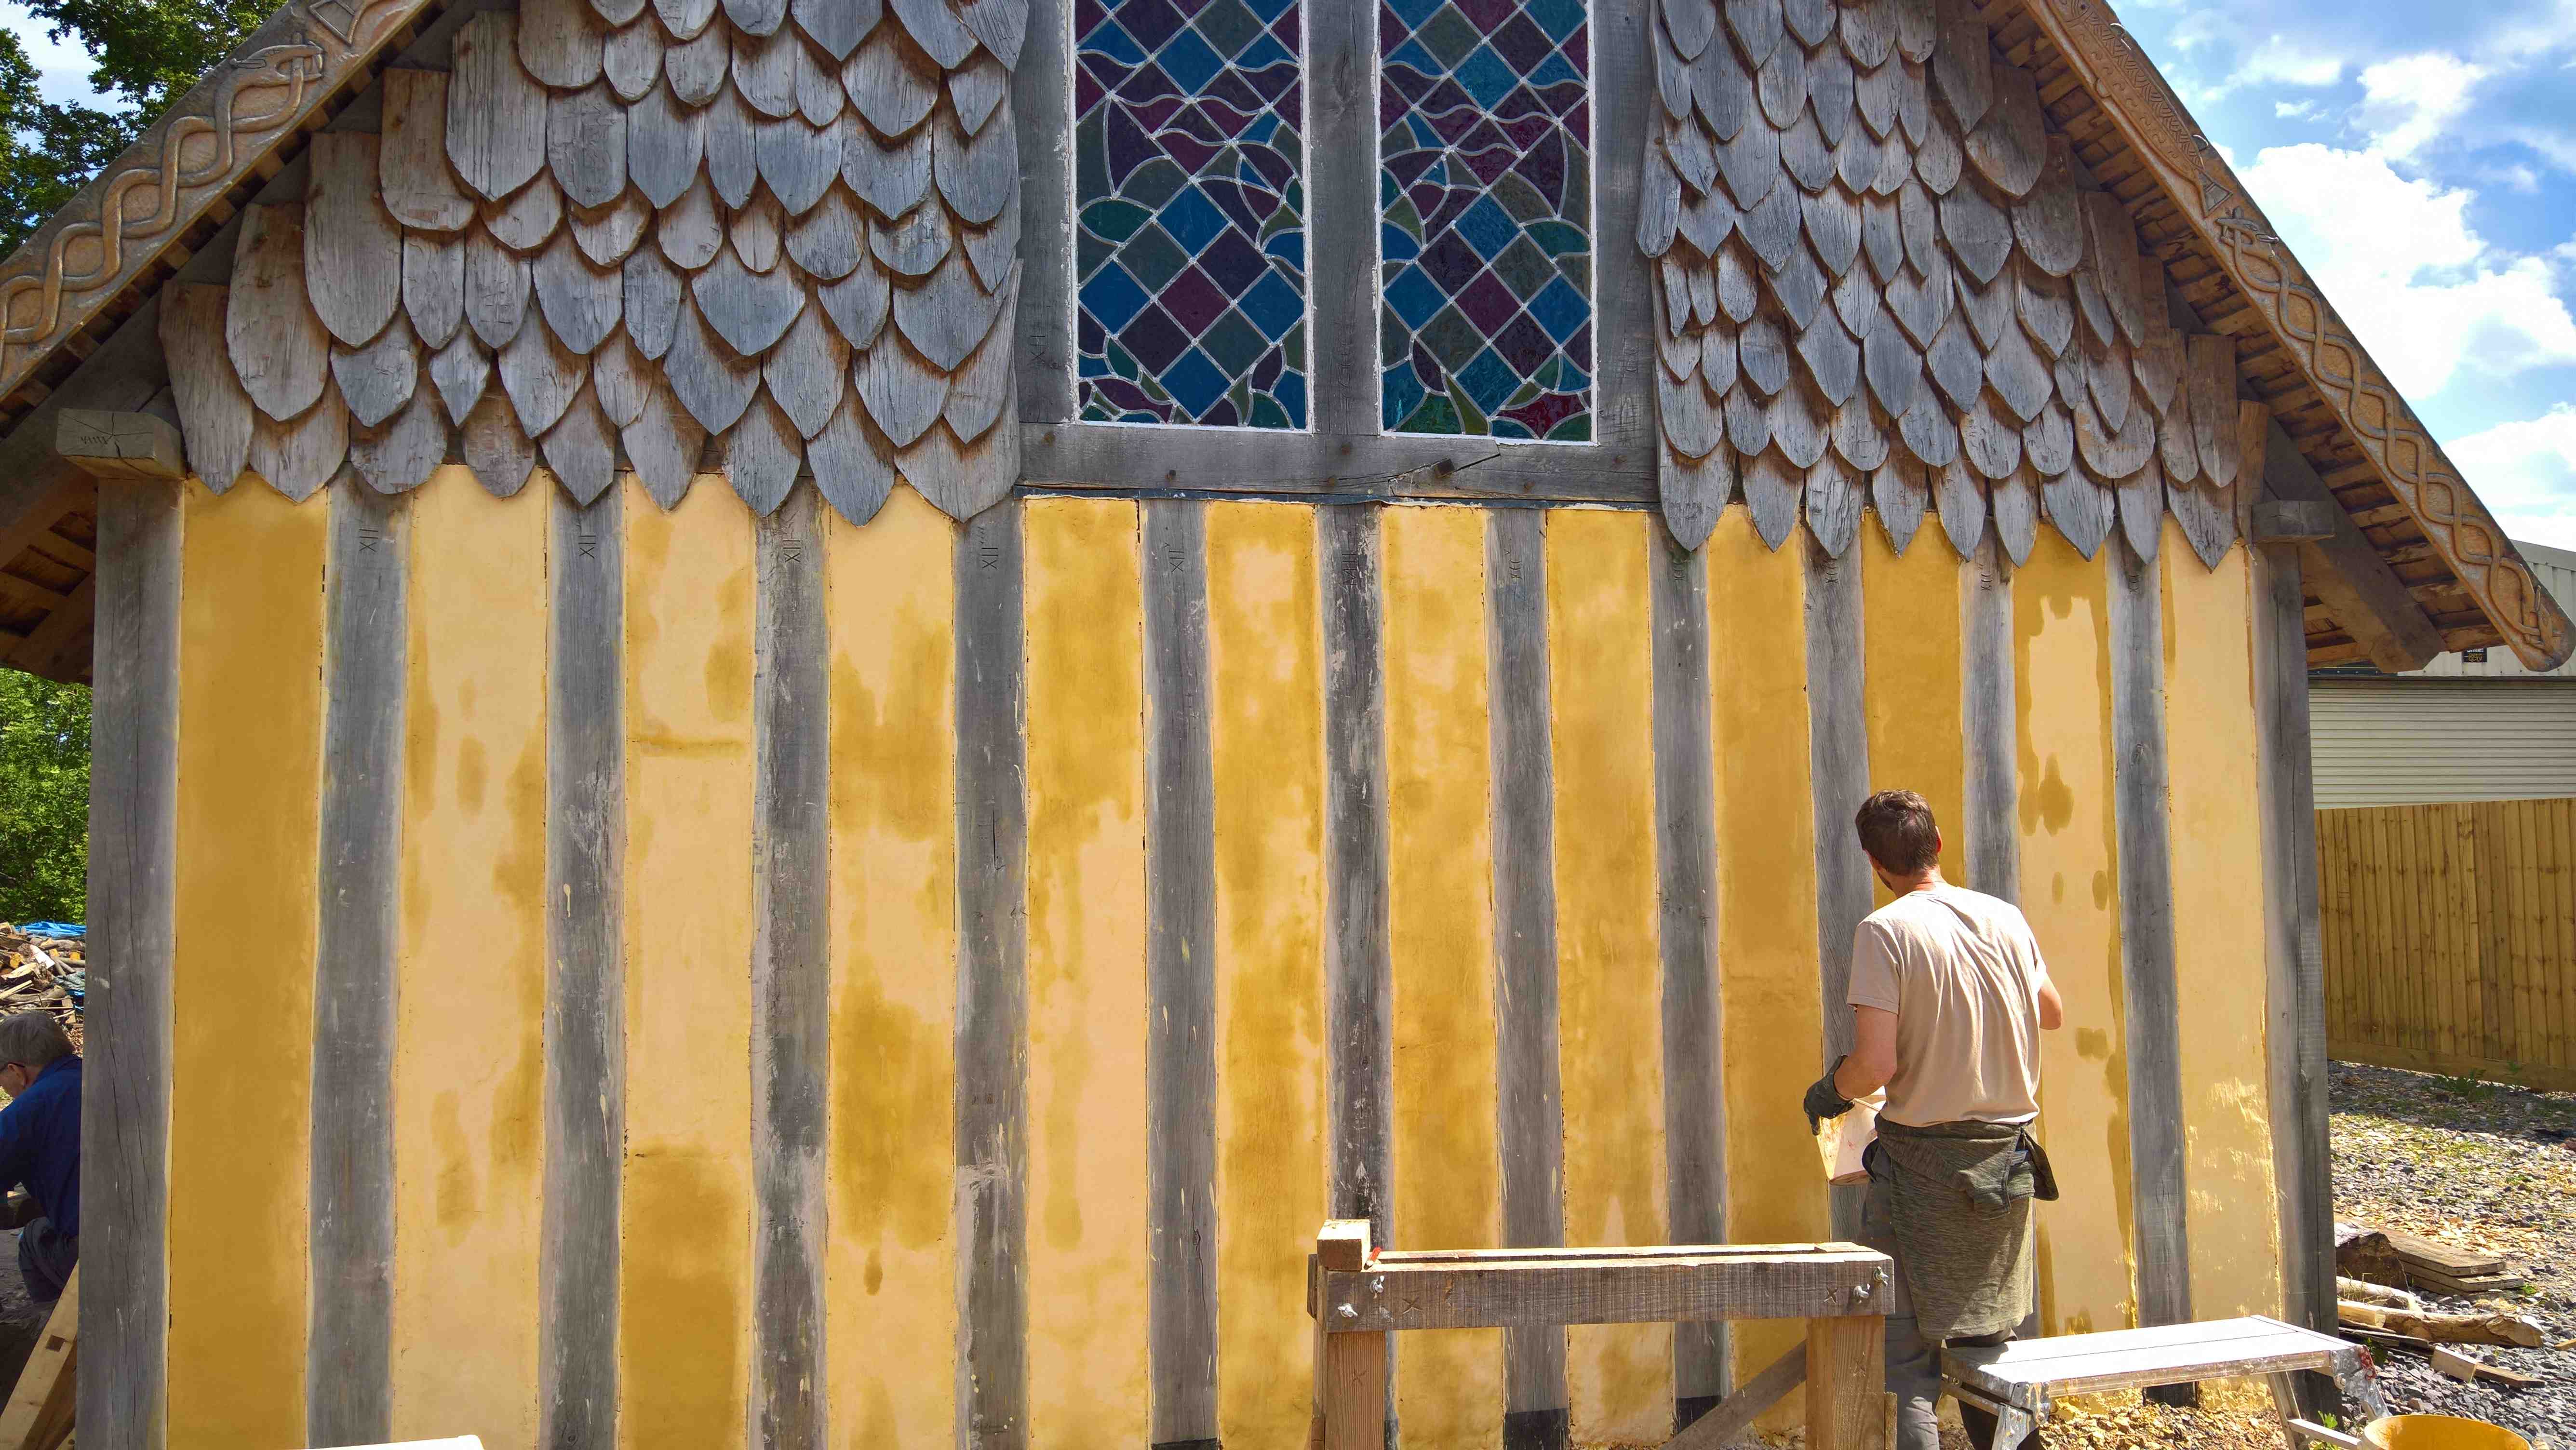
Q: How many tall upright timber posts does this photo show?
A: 13